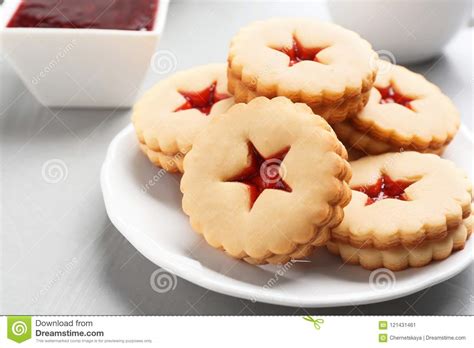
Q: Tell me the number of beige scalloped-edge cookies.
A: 5